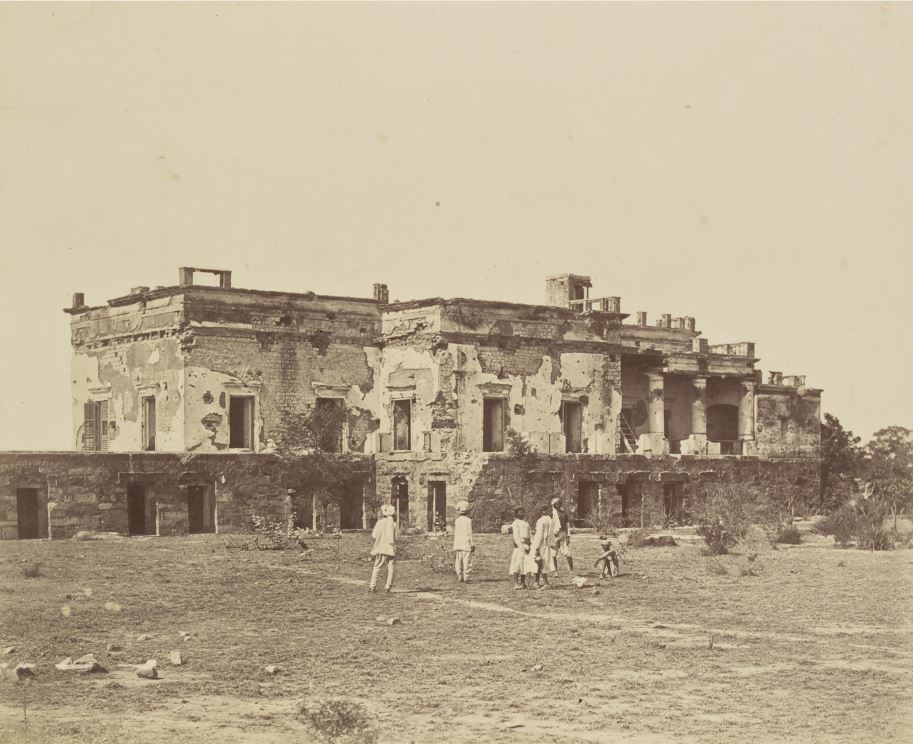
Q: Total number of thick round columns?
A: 3